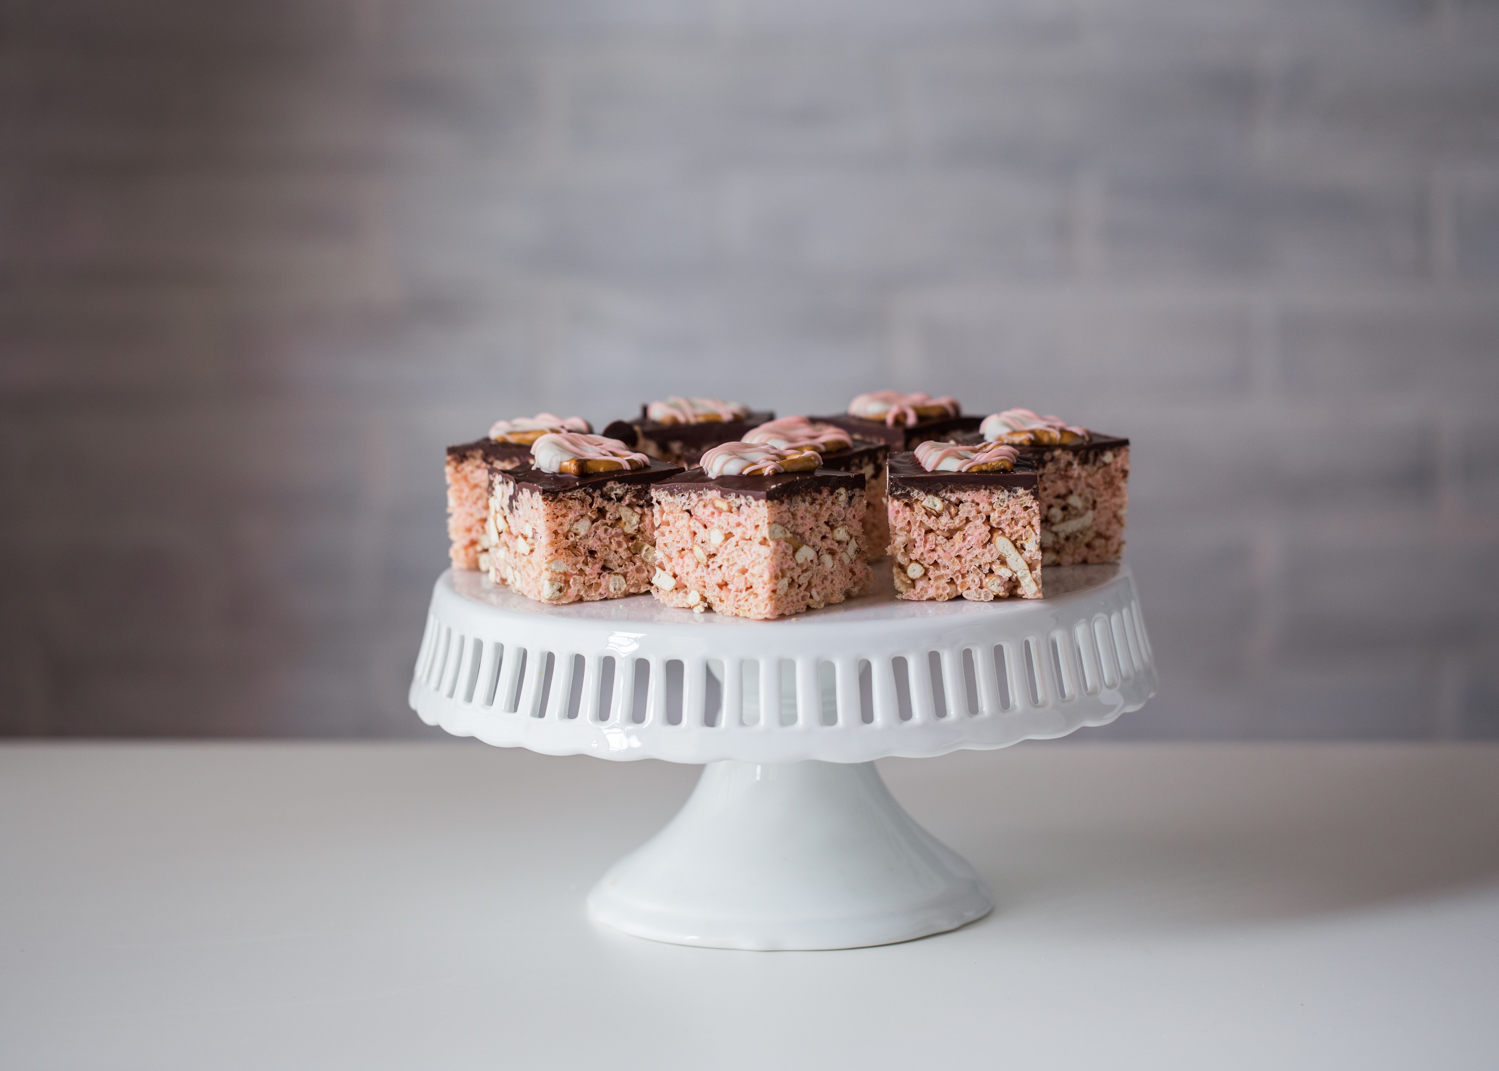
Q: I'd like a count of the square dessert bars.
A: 8